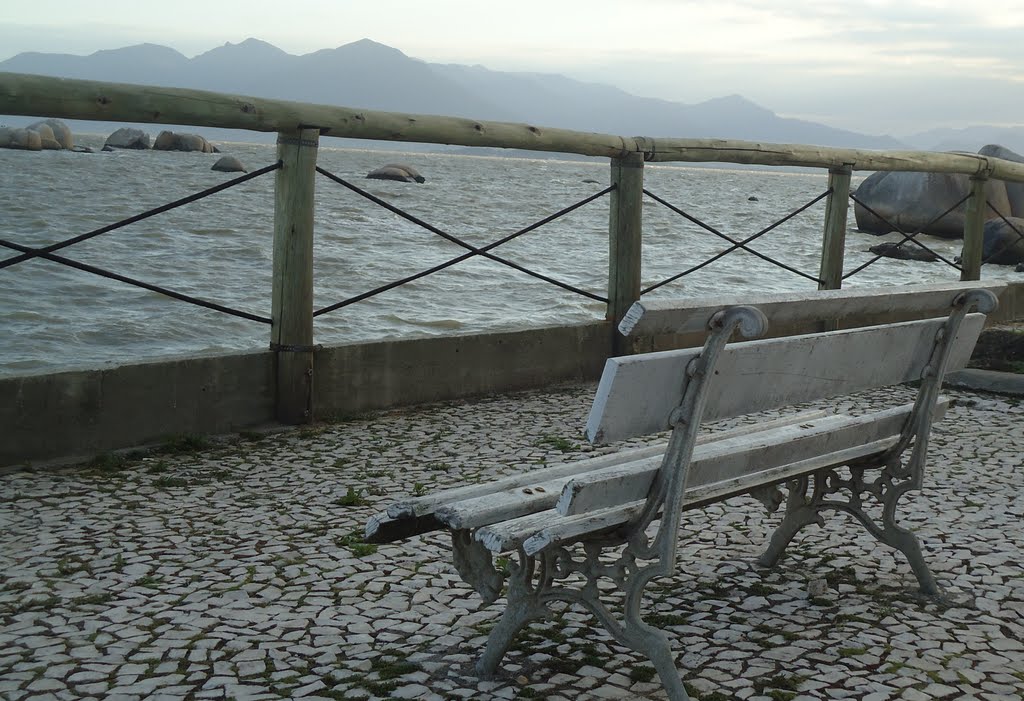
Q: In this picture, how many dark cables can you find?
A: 10